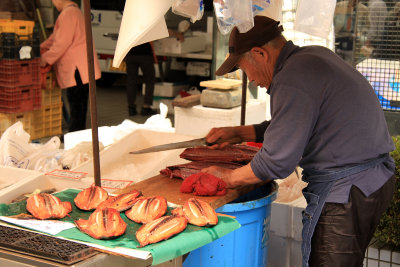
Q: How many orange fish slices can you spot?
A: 7